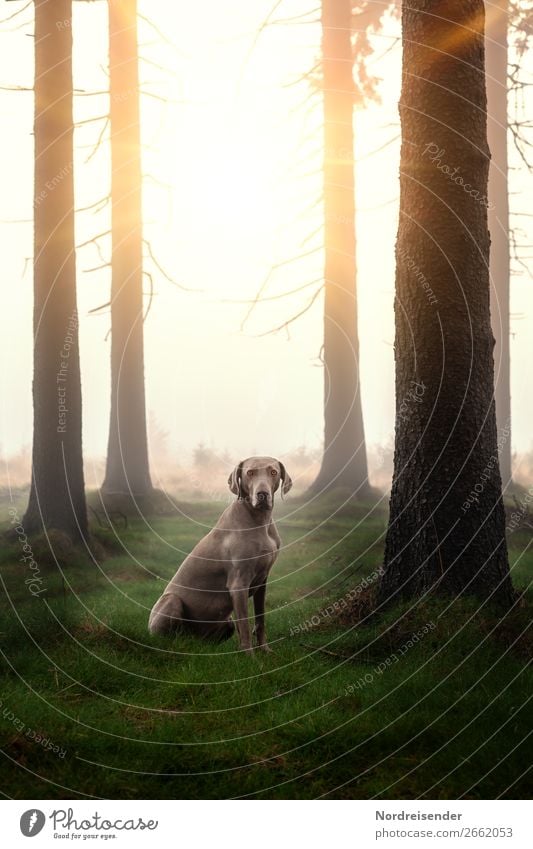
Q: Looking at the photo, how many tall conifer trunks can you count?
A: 5